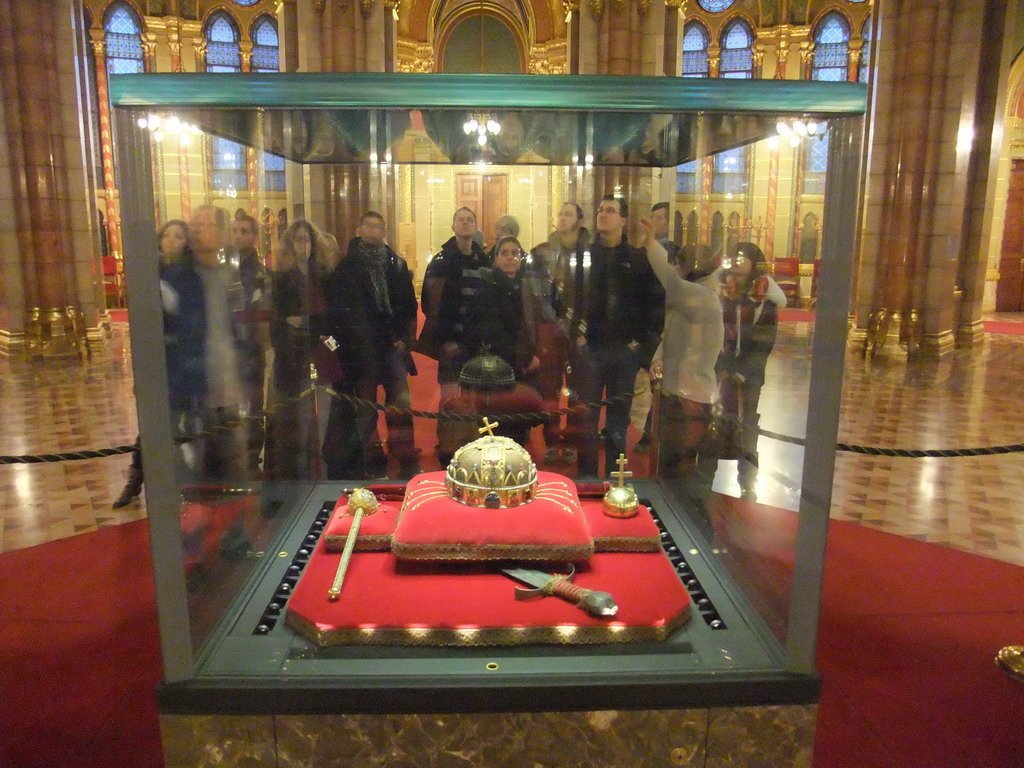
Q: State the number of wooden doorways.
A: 2